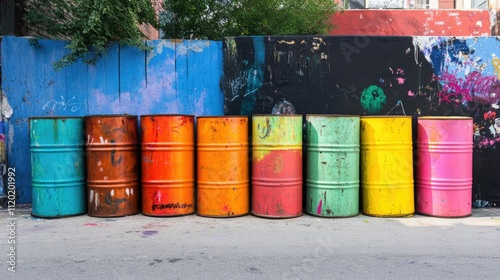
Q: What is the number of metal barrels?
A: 8